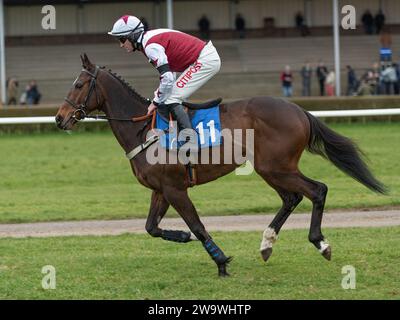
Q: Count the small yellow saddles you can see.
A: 0